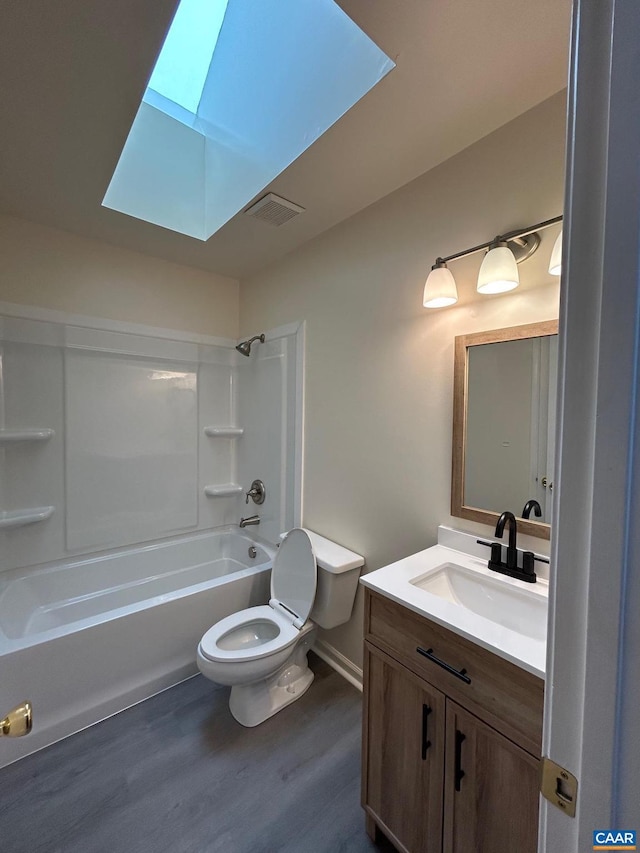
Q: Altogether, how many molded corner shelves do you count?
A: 4